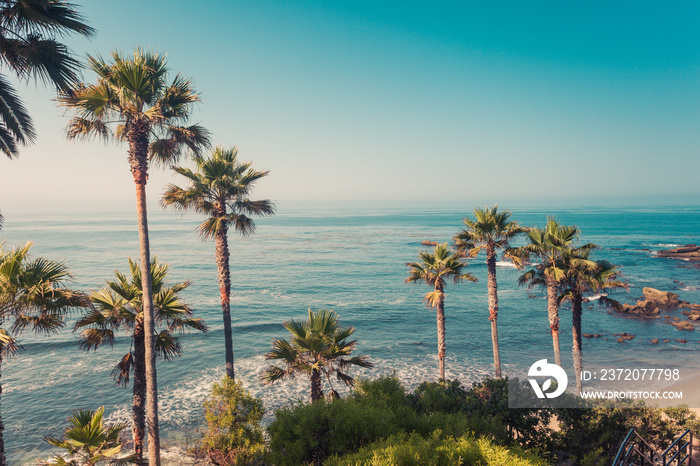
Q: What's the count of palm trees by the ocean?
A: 11